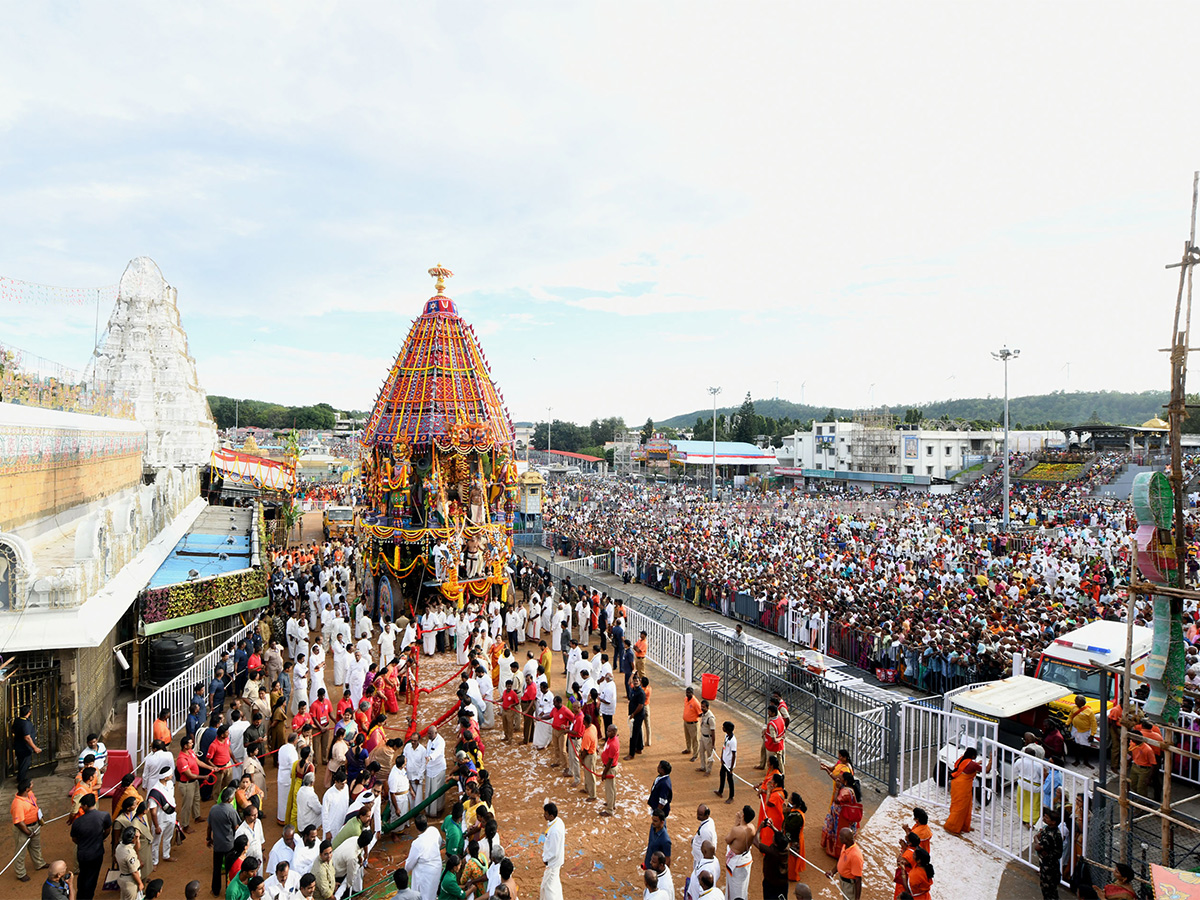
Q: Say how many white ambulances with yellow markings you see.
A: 1